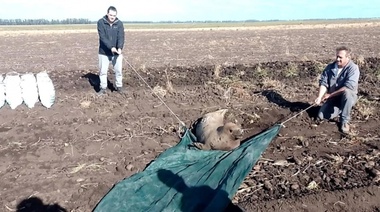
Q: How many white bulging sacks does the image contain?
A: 4